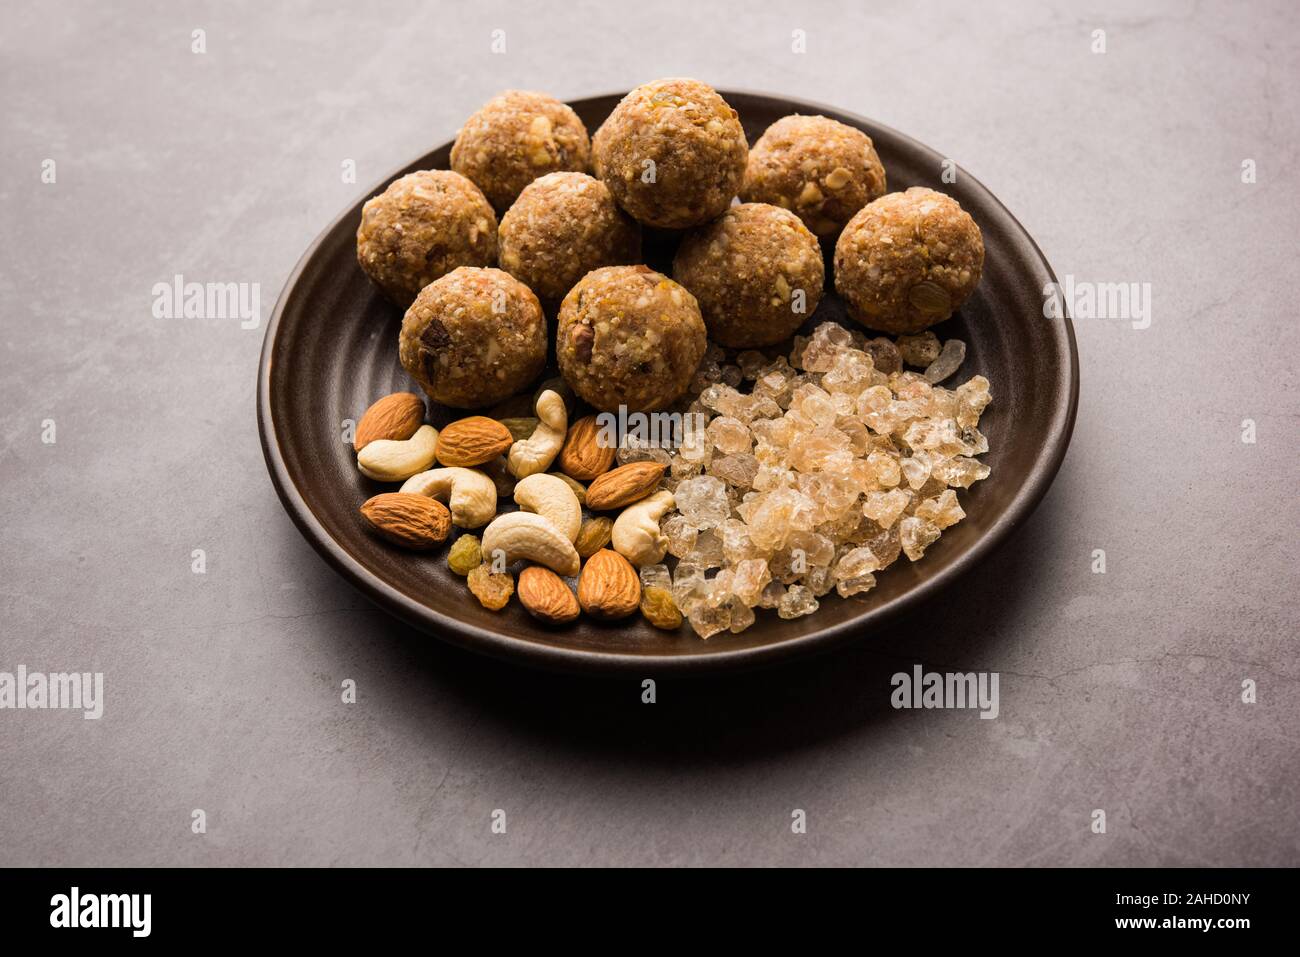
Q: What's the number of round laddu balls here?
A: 9